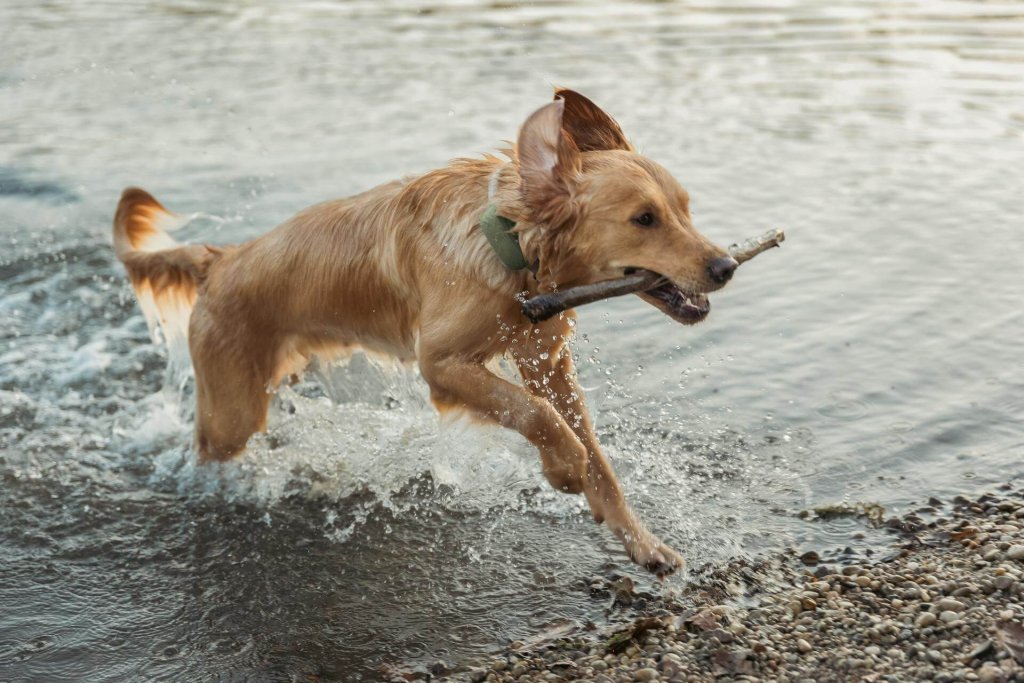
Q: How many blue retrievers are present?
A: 0